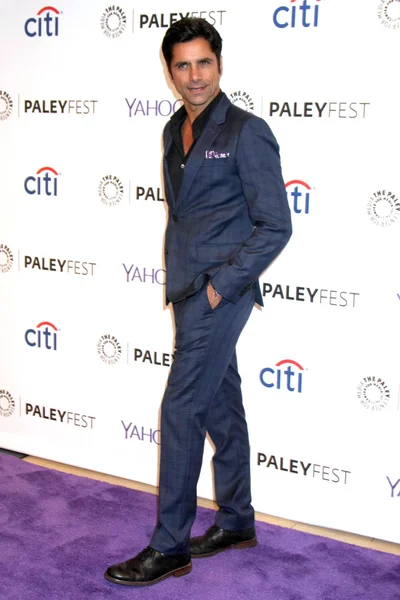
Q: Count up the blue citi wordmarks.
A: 6